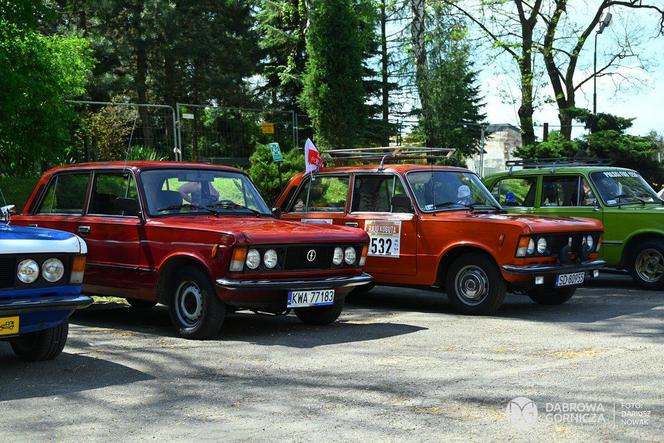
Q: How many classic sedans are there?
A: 4